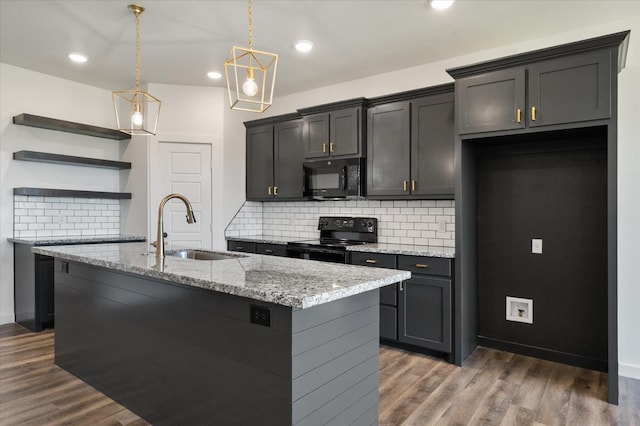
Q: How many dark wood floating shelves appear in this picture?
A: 3